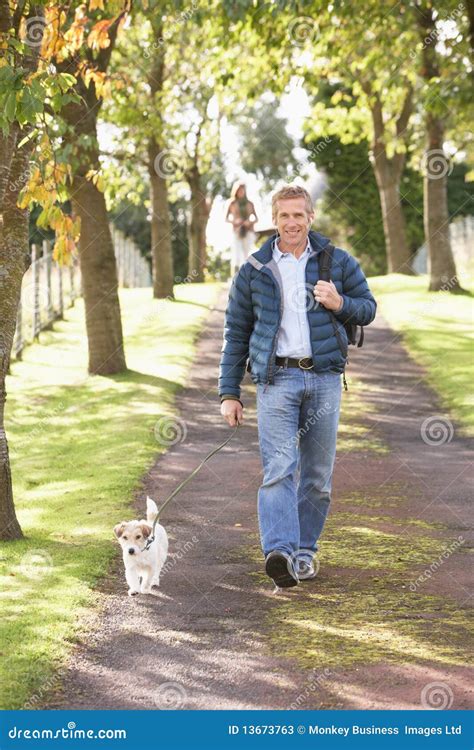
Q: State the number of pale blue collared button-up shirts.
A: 1